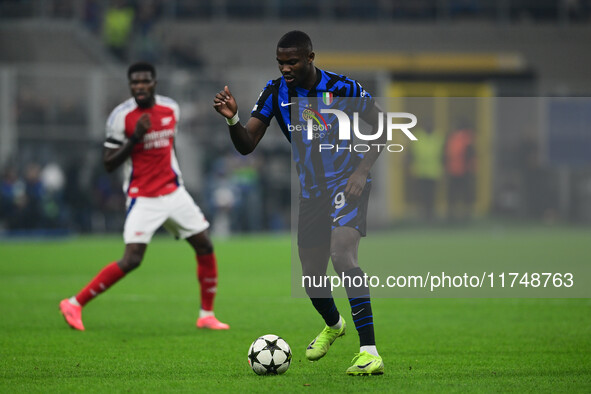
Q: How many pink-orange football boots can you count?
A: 2